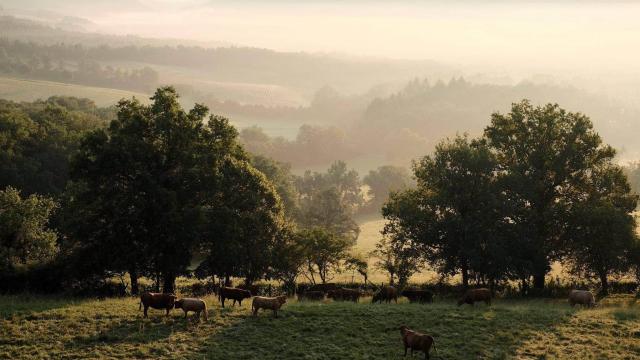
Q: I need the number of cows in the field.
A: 11